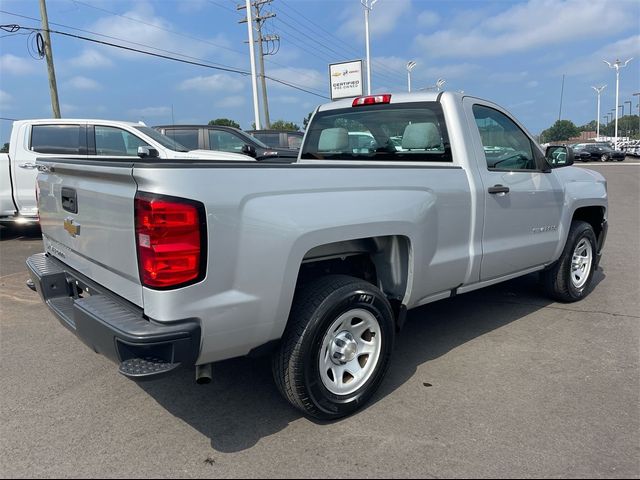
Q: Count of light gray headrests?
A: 2